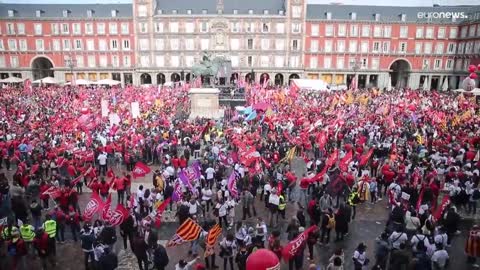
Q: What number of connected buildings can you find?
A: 3